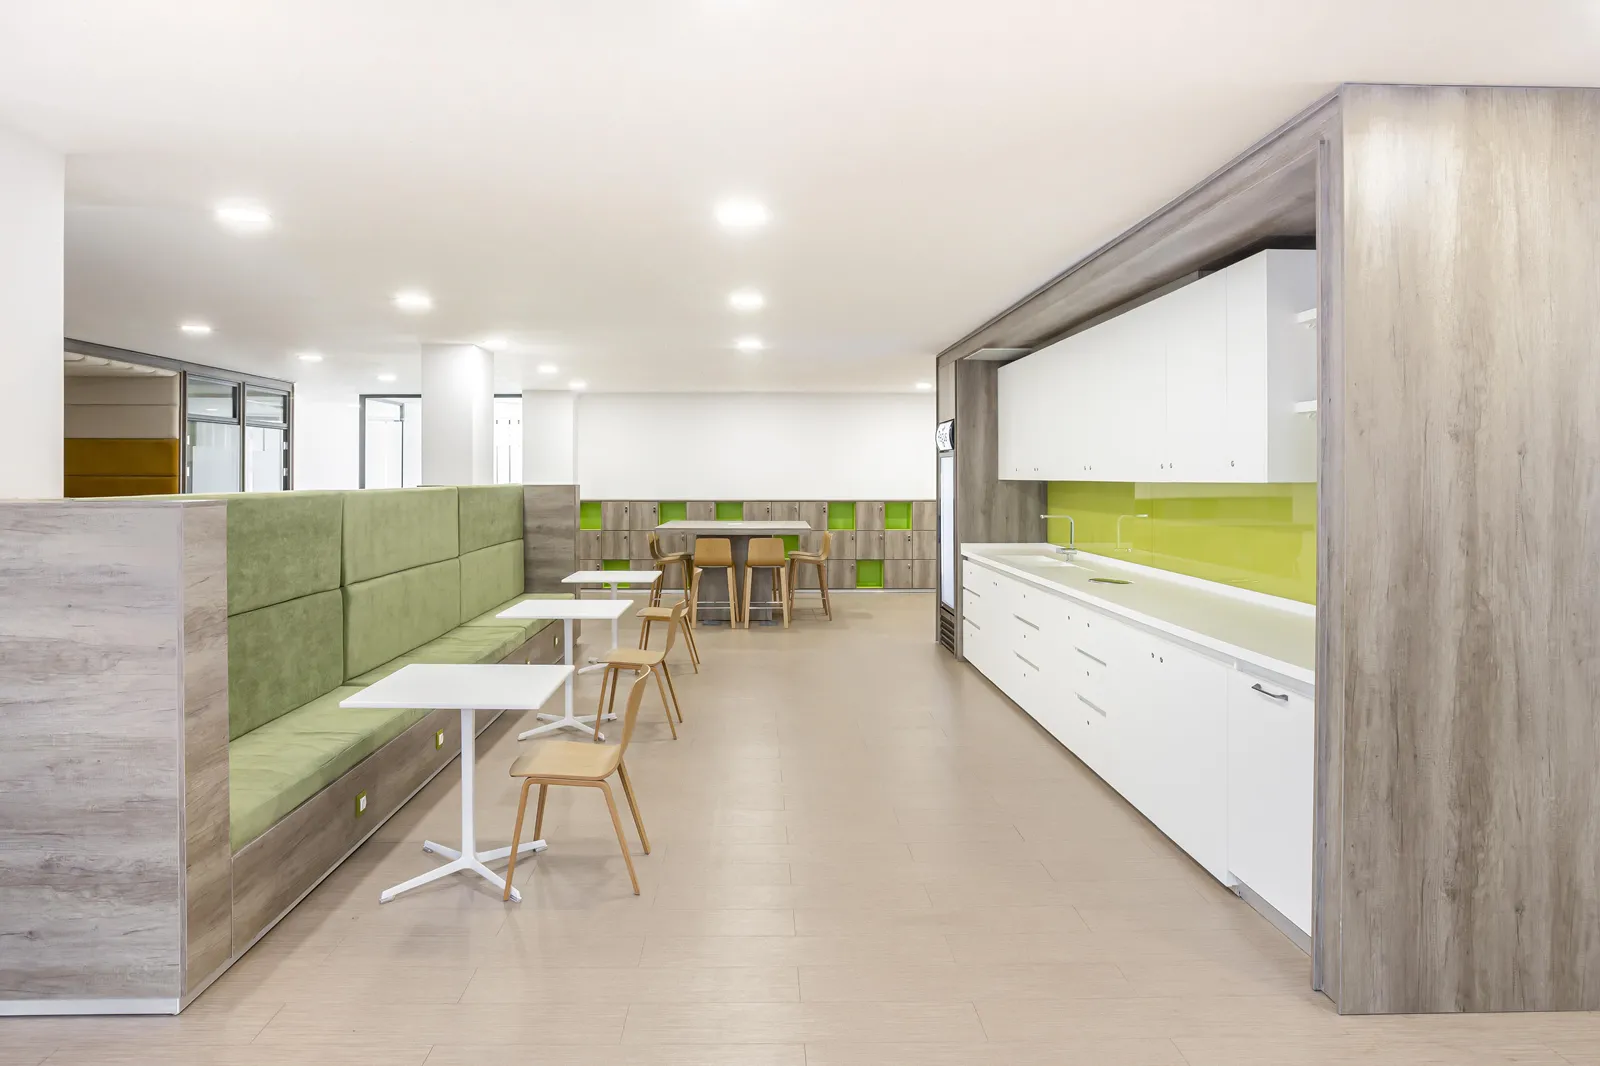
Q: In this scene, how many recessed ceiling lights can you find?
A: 12